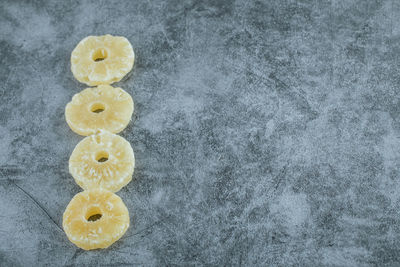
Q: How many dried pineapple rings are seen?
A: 4